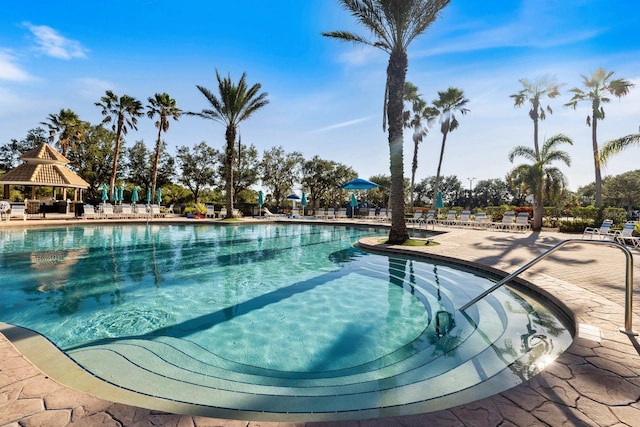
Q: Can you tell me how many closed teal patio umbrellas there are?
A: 10